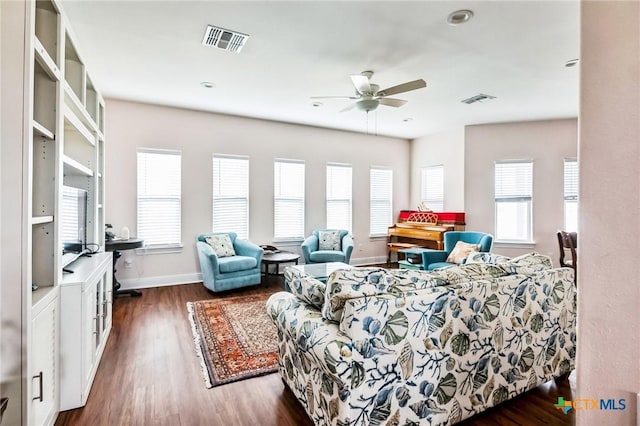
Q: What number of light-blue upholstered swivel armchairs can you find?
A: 2